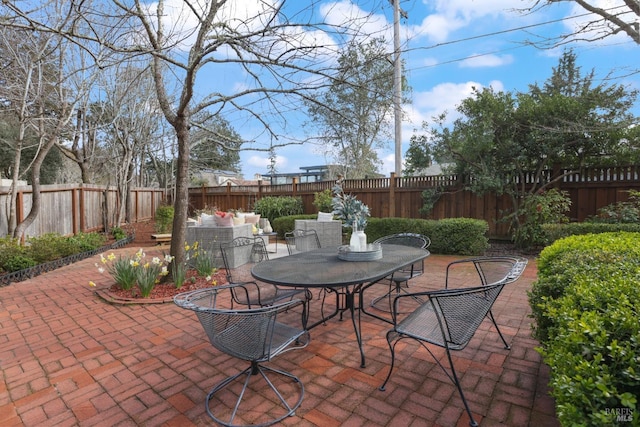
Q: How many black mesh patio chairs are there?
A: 5